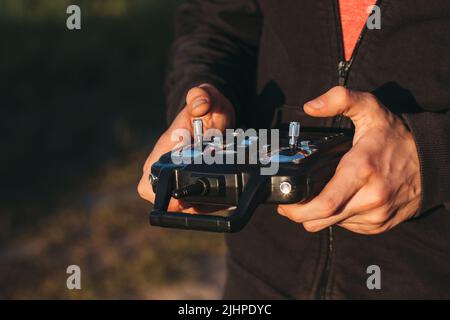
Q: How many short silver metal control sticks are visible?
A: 2